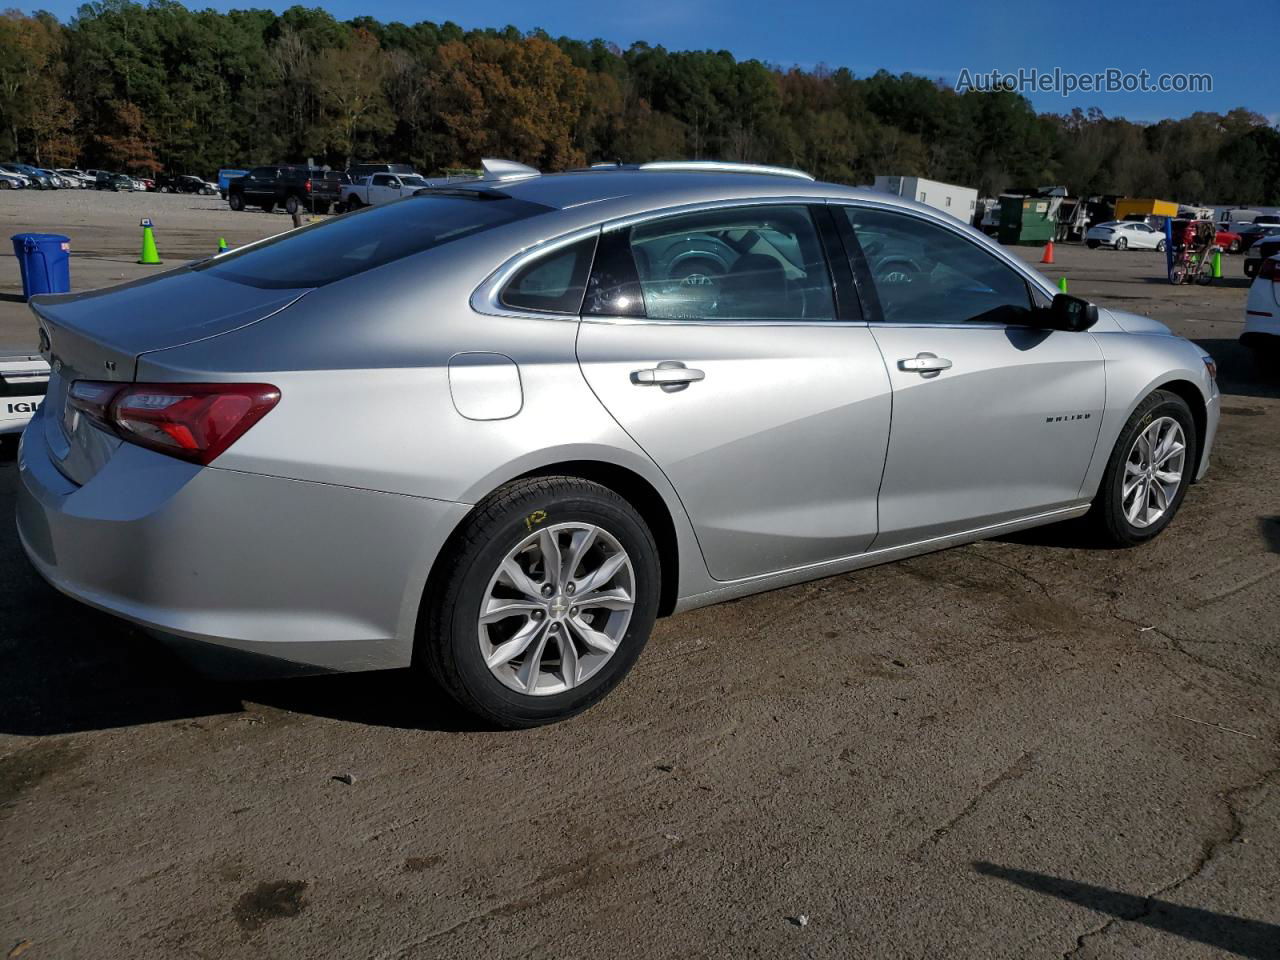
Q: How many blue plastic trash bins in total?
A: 1